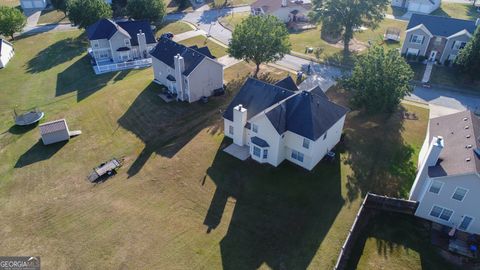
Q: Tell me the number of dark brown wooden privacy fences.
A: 1